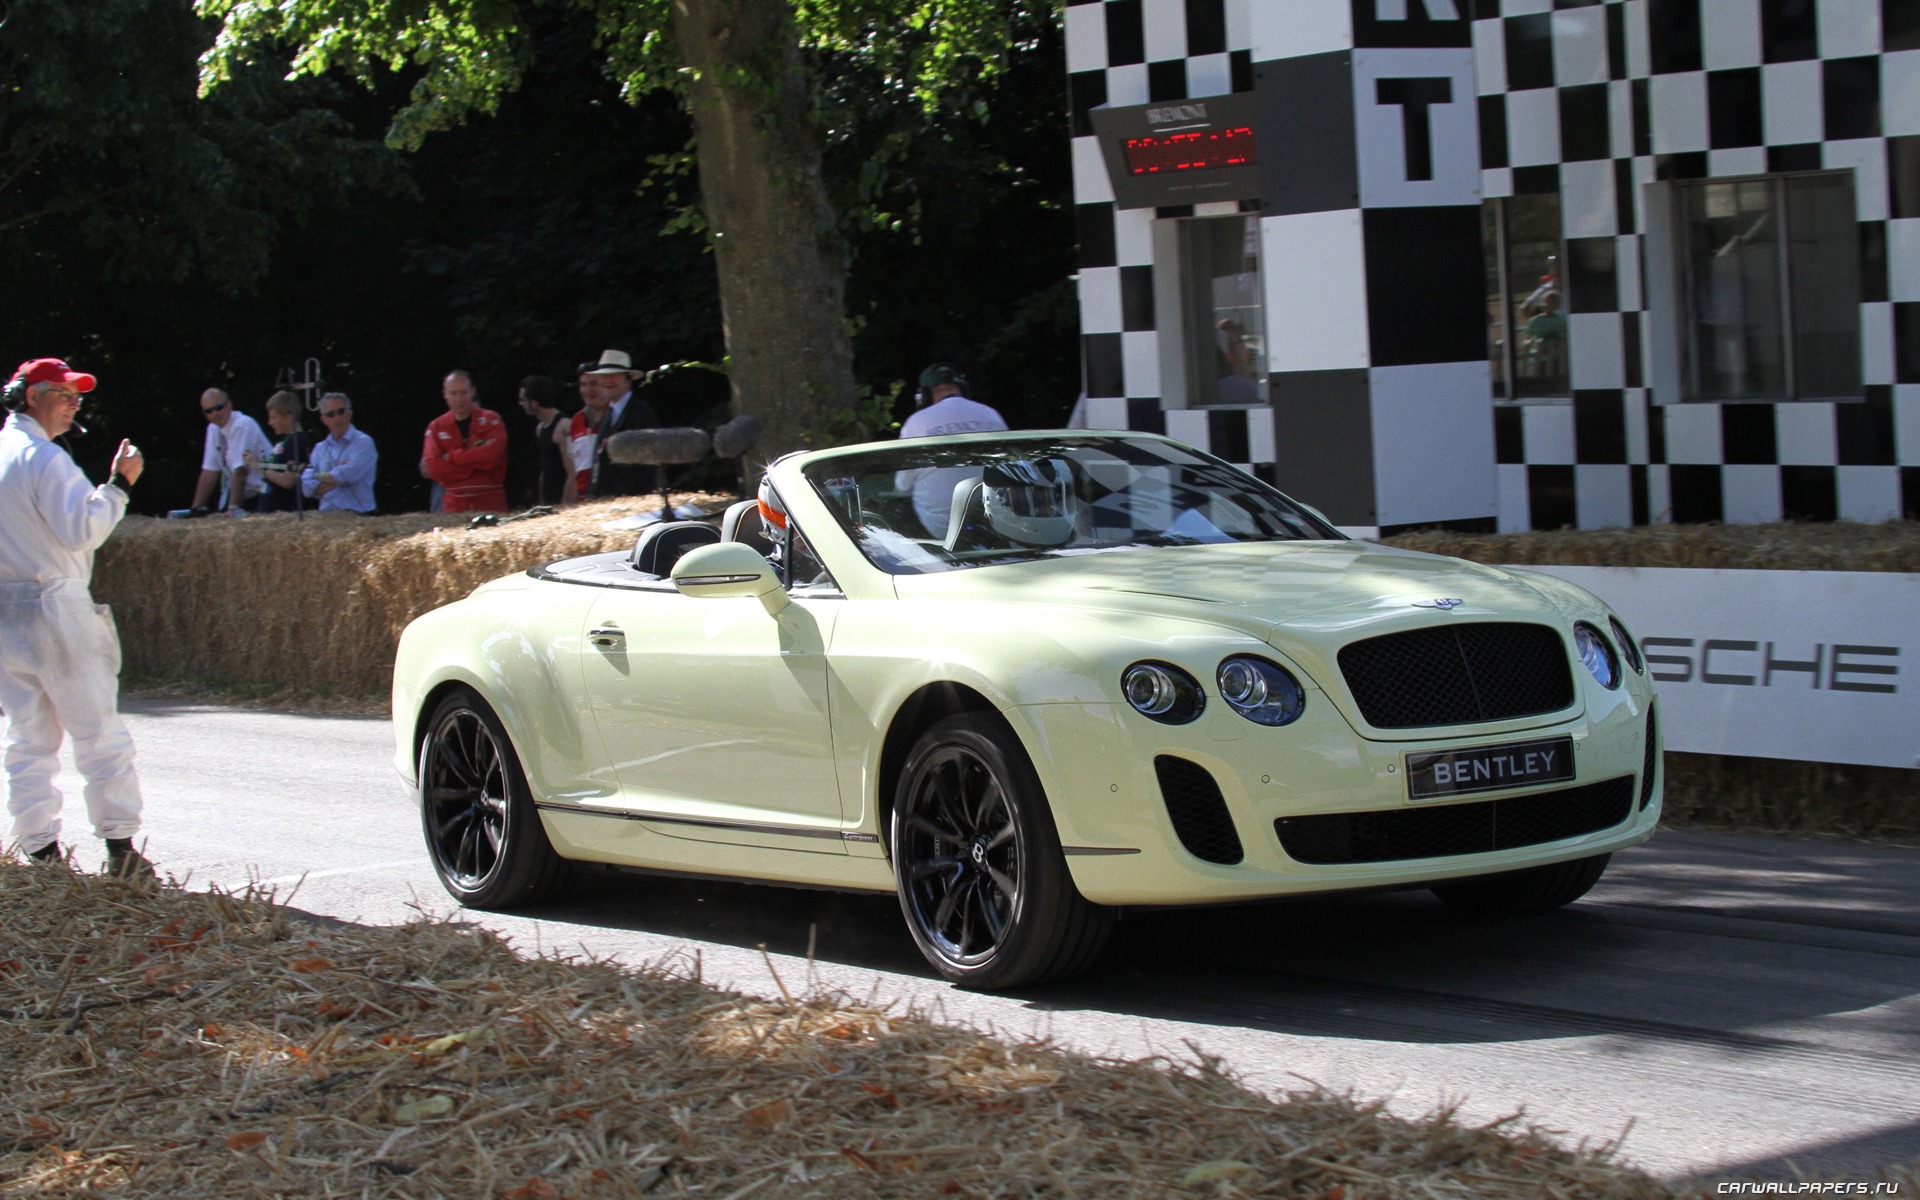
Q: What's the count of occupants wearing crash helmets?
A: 2